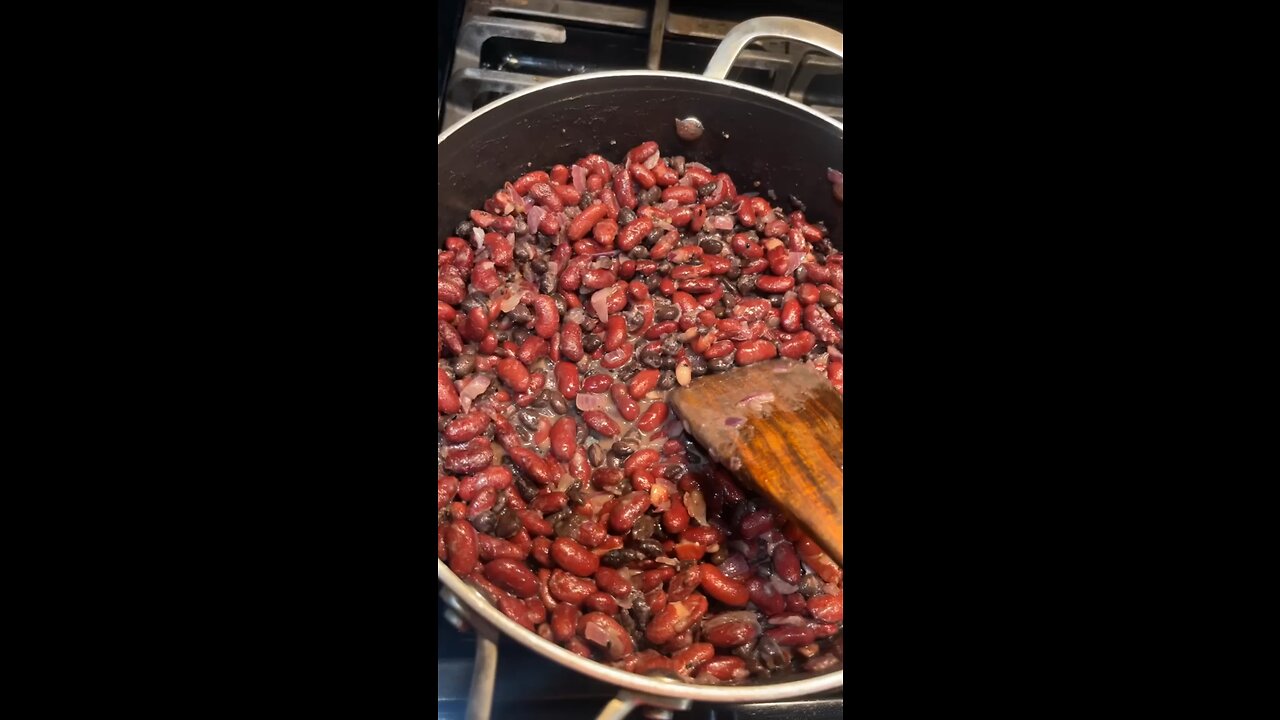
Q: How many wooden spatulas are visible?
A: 1